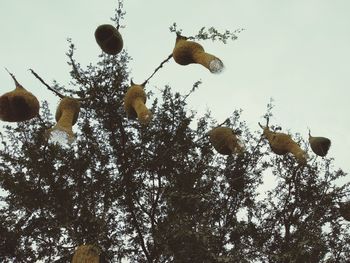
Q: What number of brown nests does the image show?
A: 9